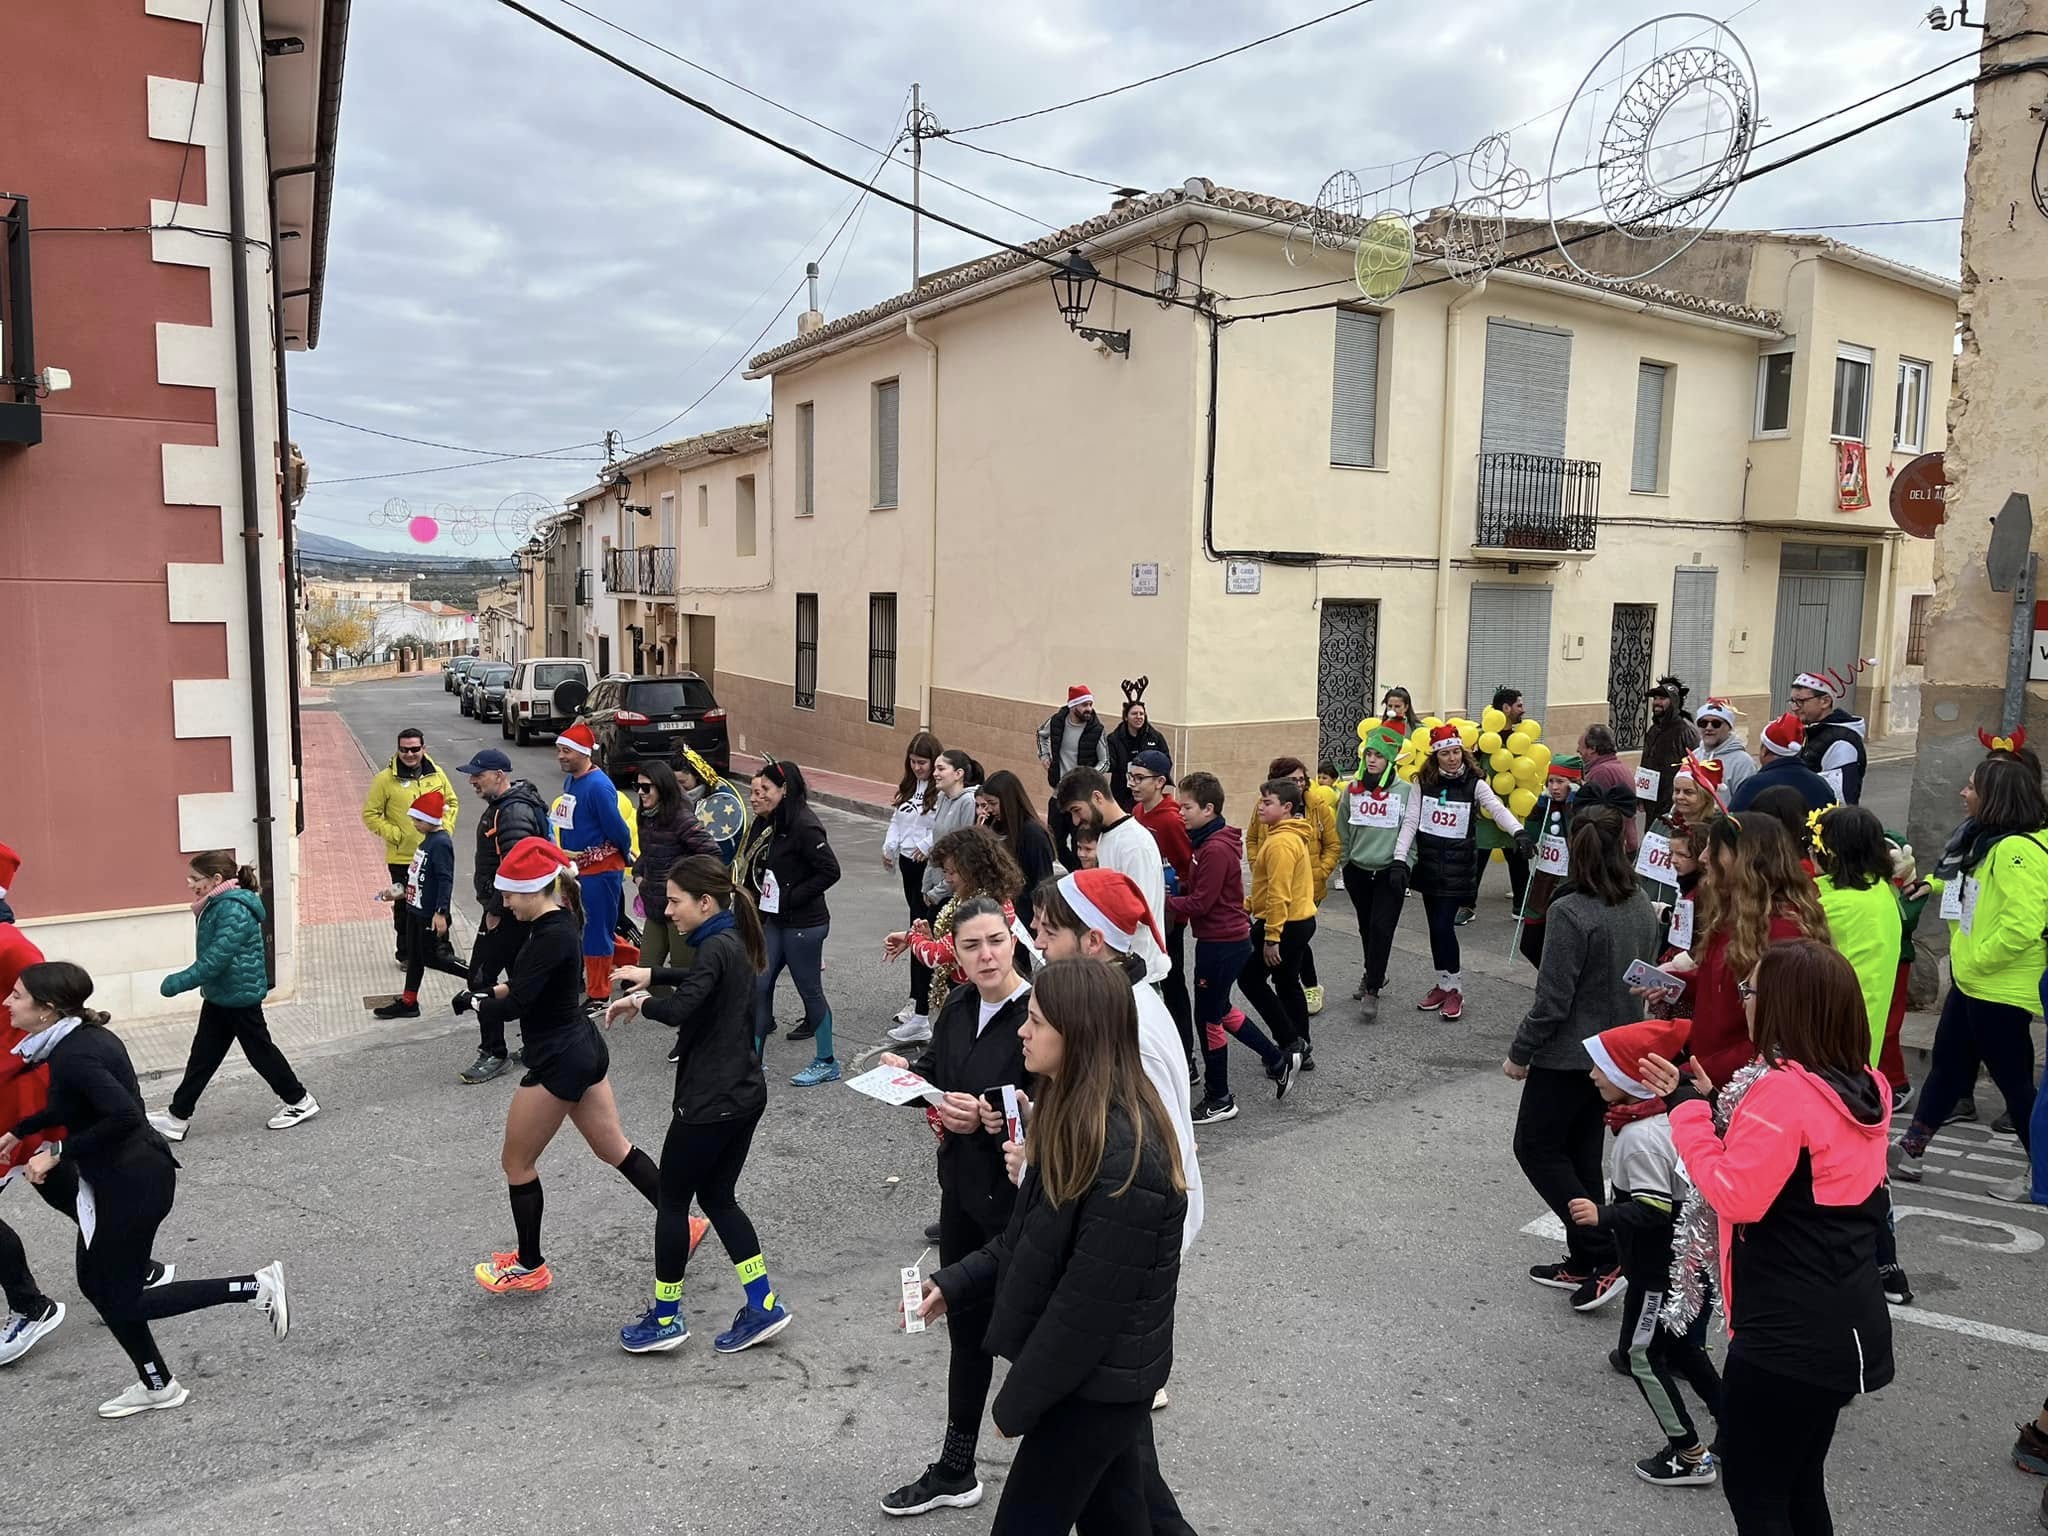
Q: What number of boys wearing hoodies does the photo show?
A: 3